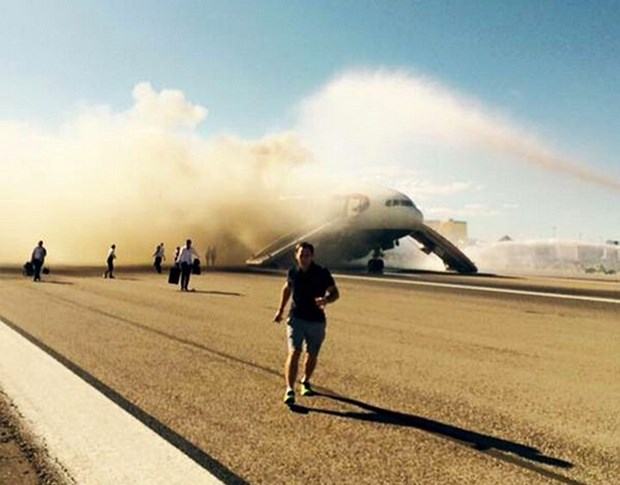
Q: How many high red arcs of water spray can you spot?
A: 1